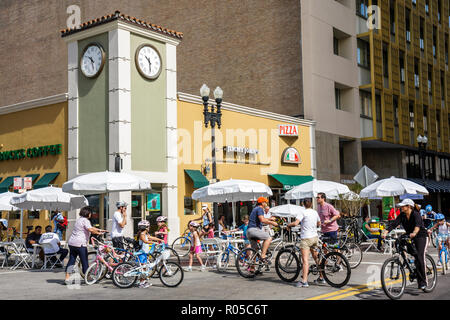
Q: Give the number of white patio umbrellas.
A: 7